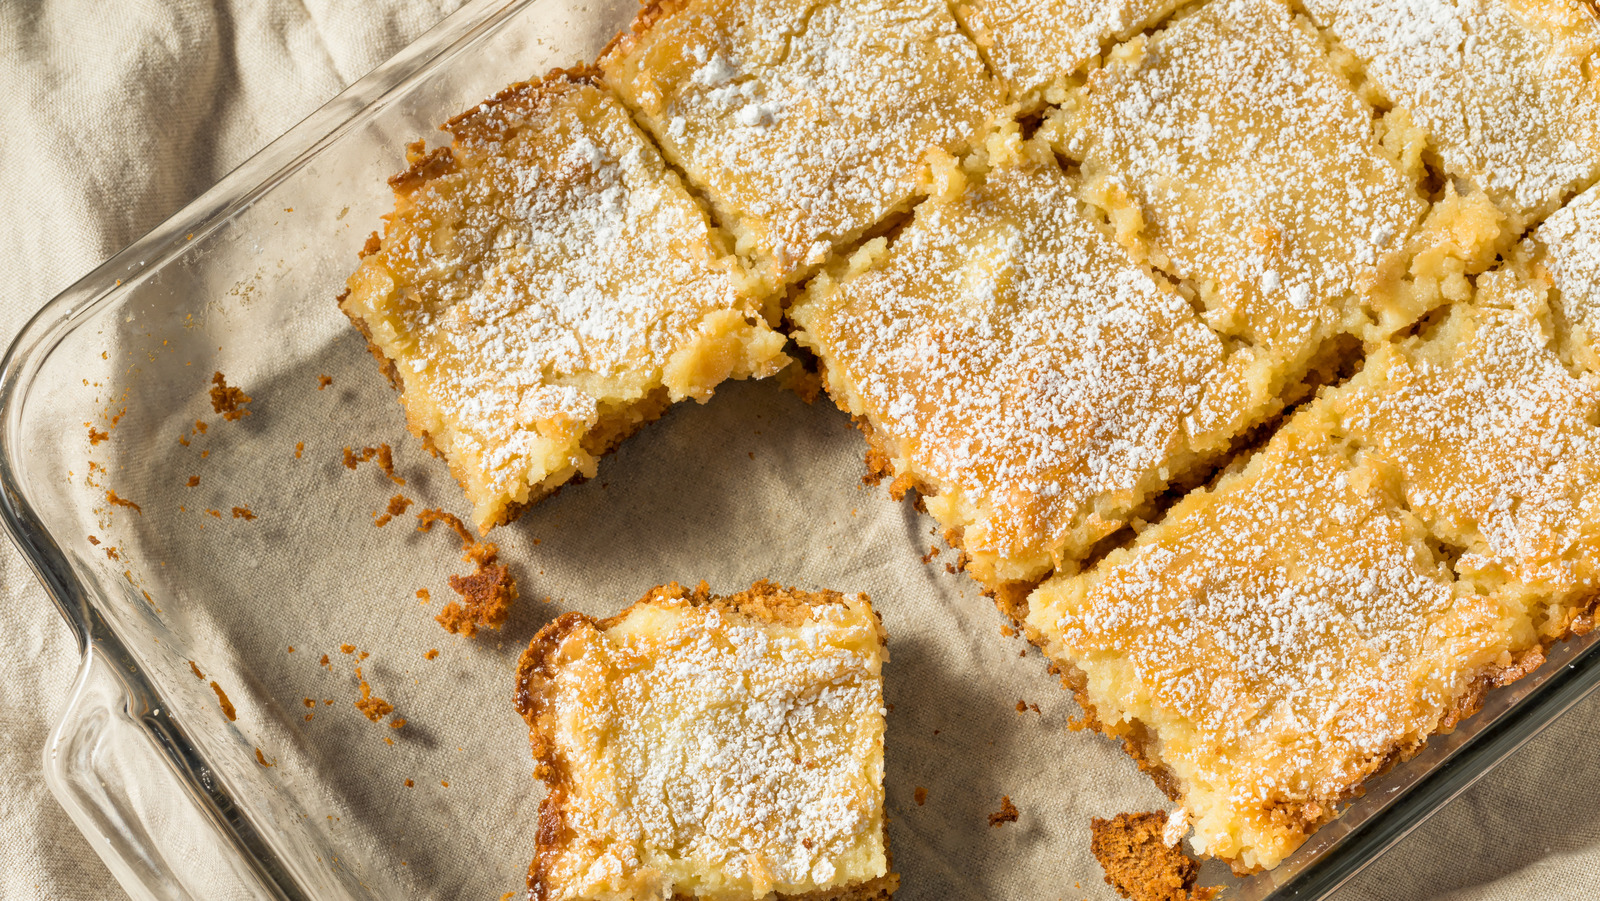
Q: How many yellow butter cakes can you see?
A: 10